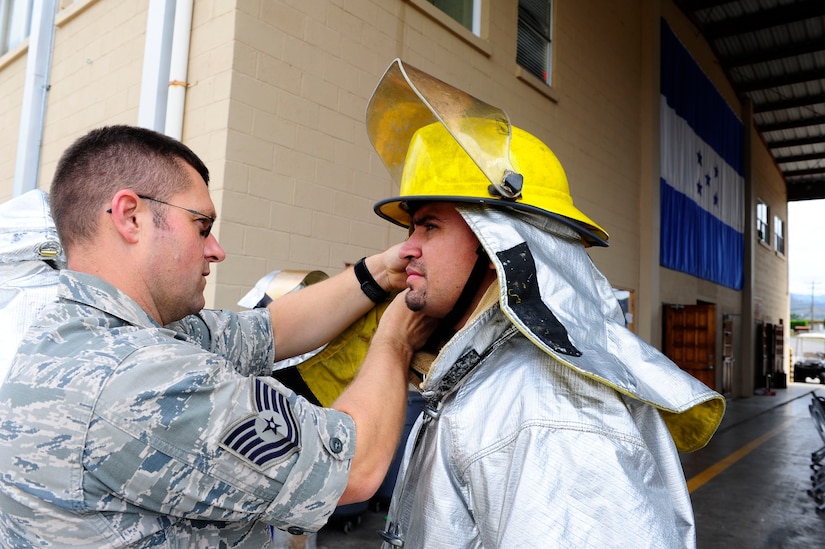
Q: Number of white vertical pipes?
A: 3